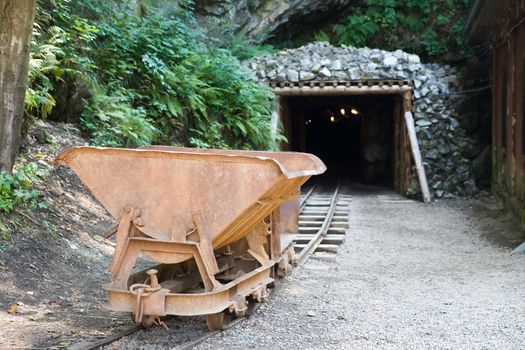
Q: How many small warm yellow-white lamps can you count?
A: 3